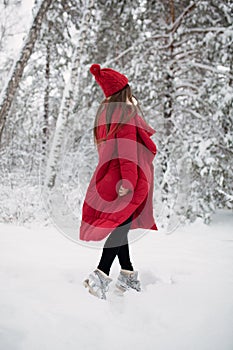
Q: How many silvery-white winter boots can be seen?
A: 2